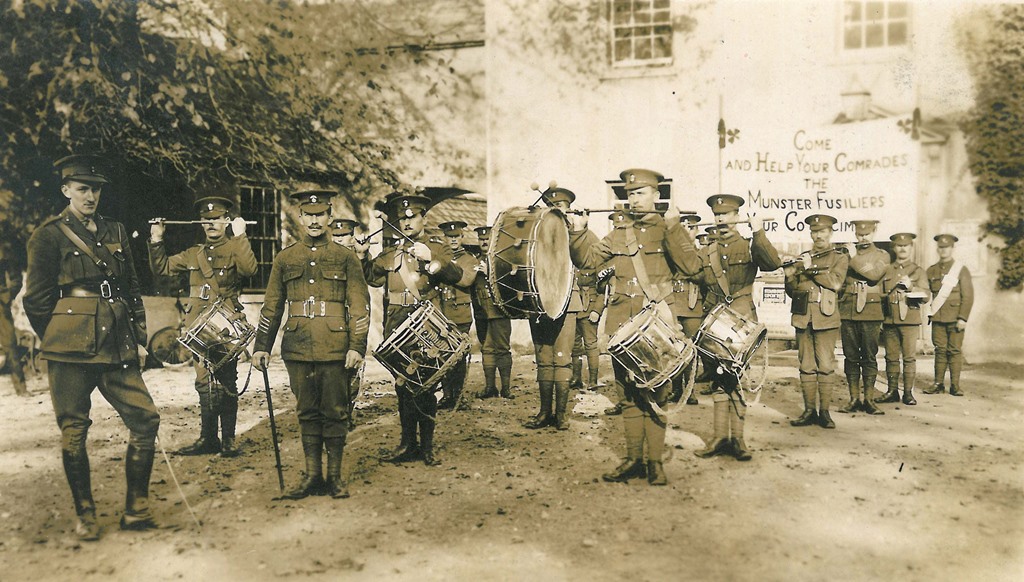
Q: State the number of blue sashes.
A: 0